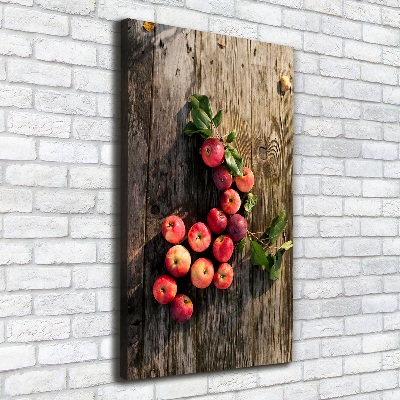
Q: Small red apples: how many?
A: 14